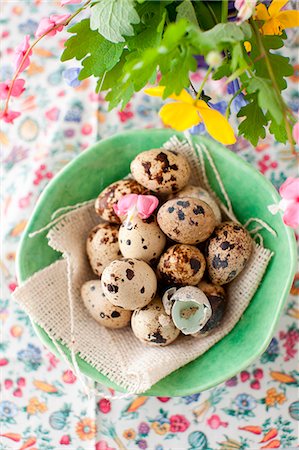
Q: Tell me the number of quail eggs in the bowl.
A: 13